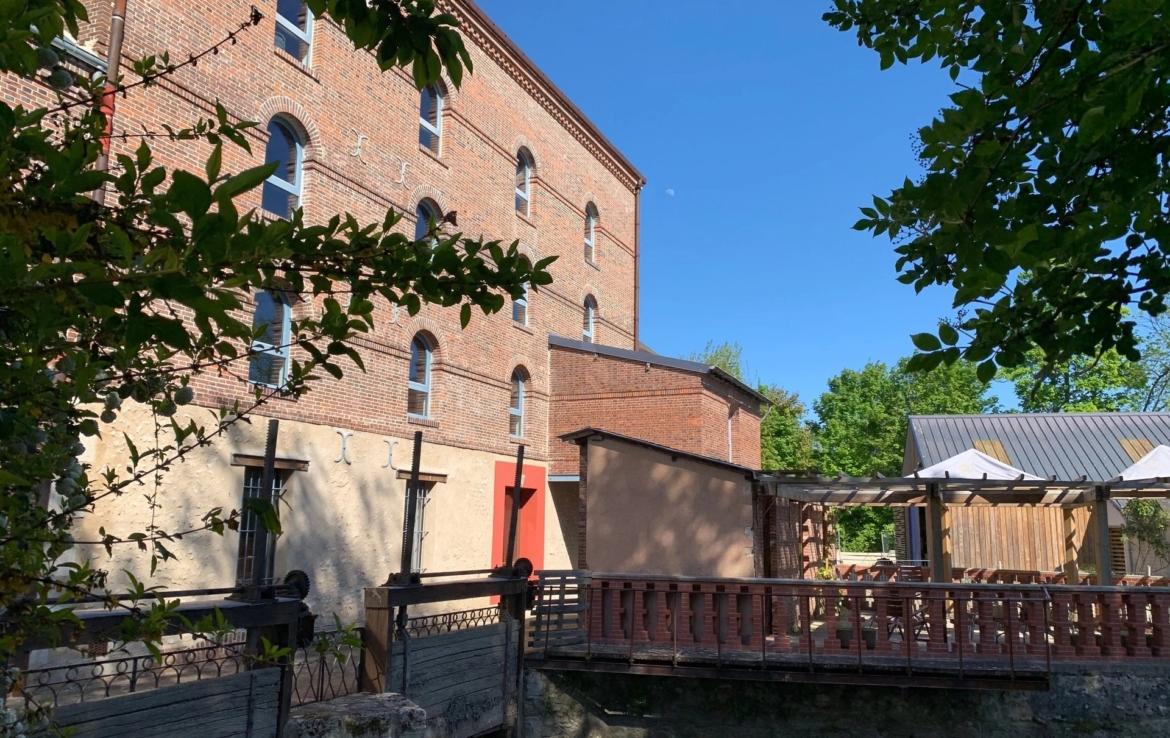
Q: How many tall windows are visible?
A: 13